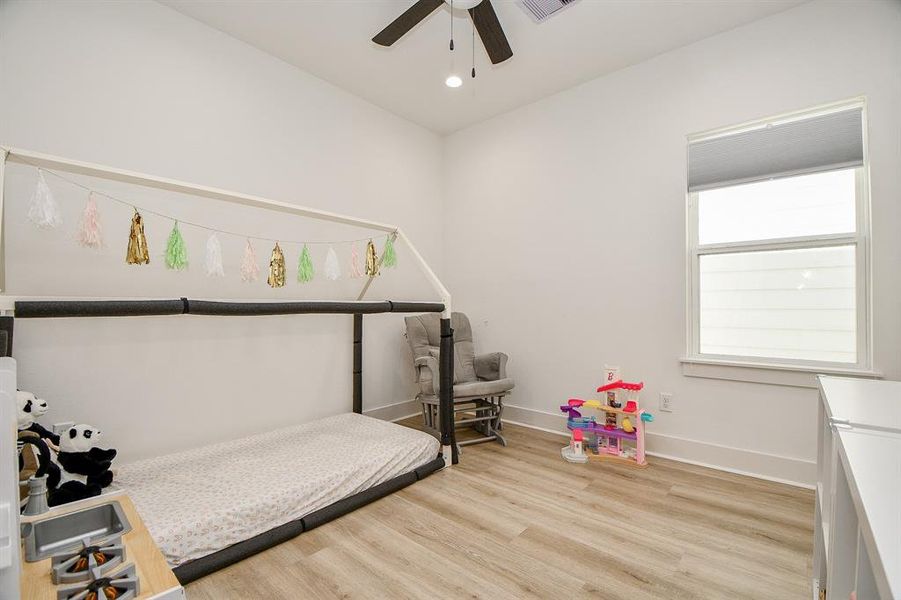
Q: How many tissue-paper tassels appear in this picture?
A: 12